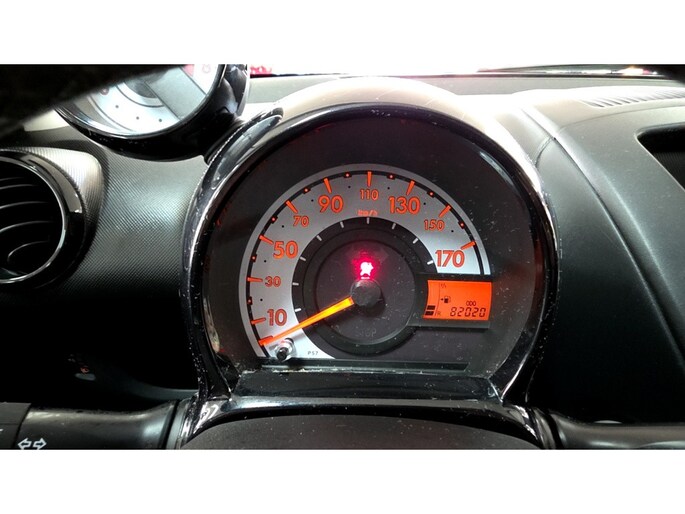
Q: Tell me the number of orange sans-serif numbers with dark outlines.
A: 9